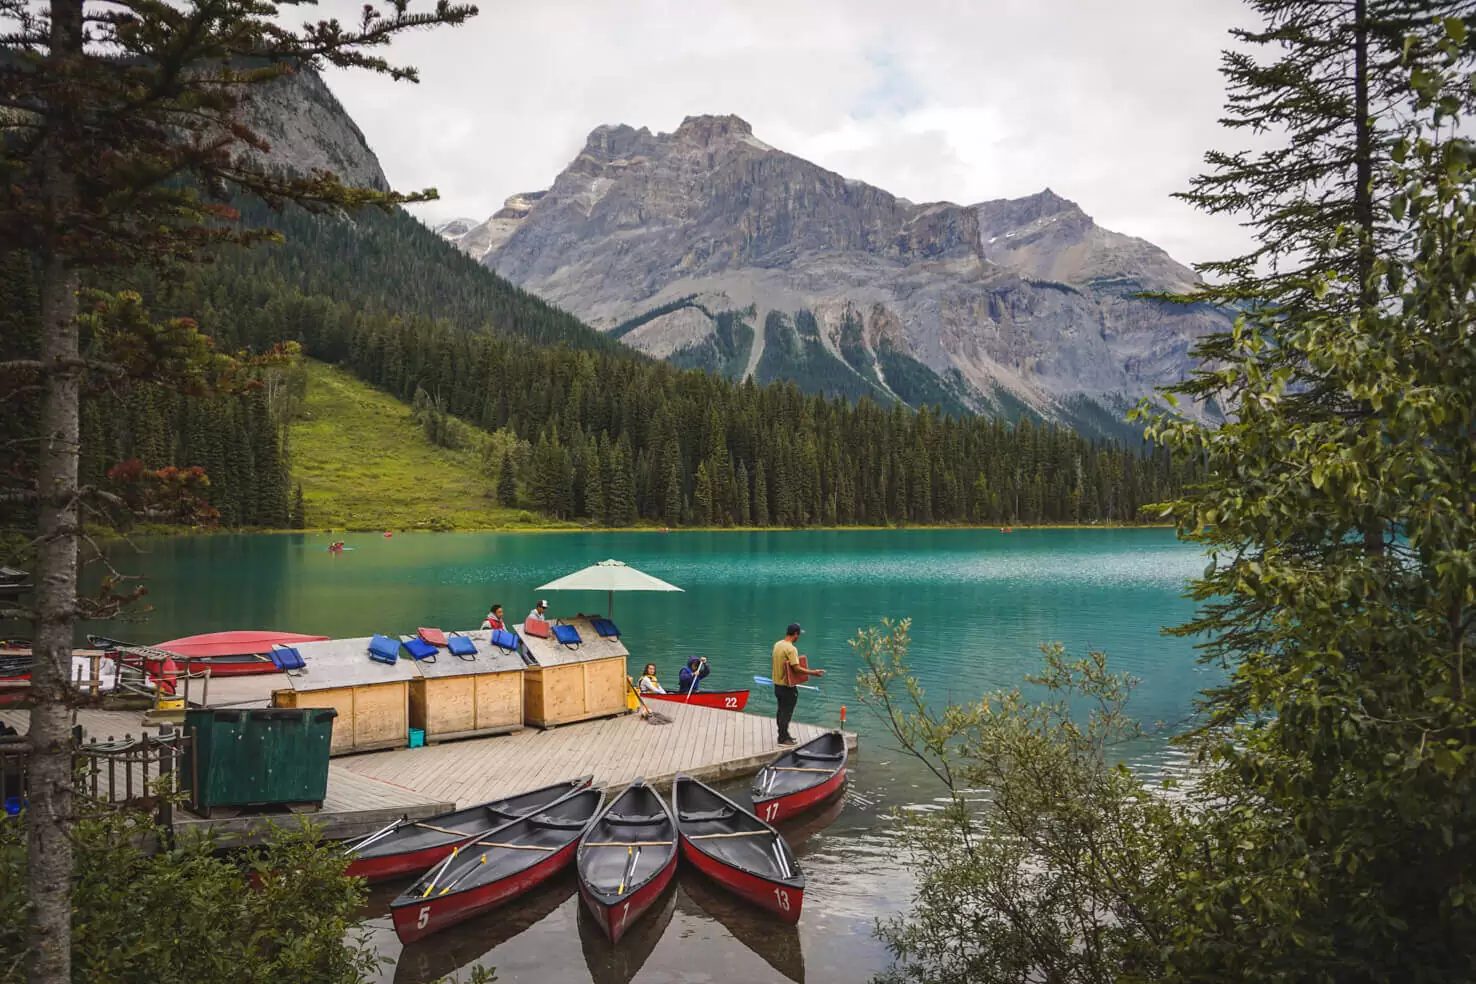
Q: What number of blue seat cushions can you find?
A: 7